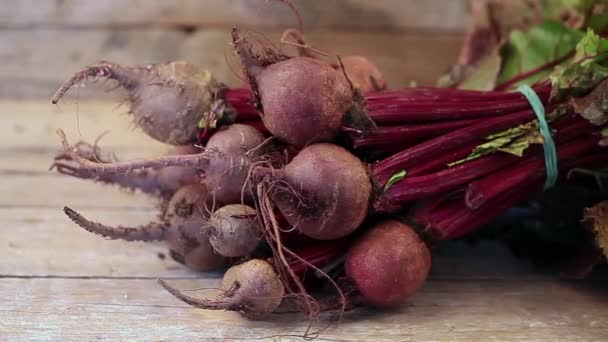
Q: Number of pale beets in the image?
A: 3